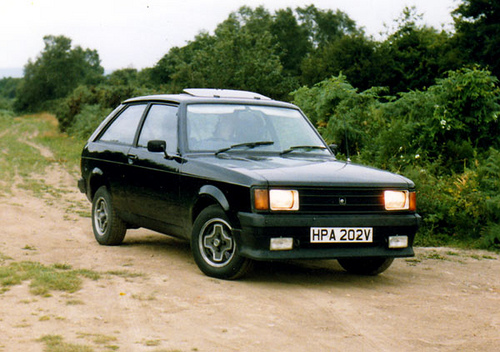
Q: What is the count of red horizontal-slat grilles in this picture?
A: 0